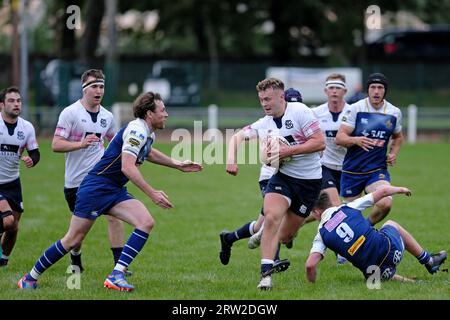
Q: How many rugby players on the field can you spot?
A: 8